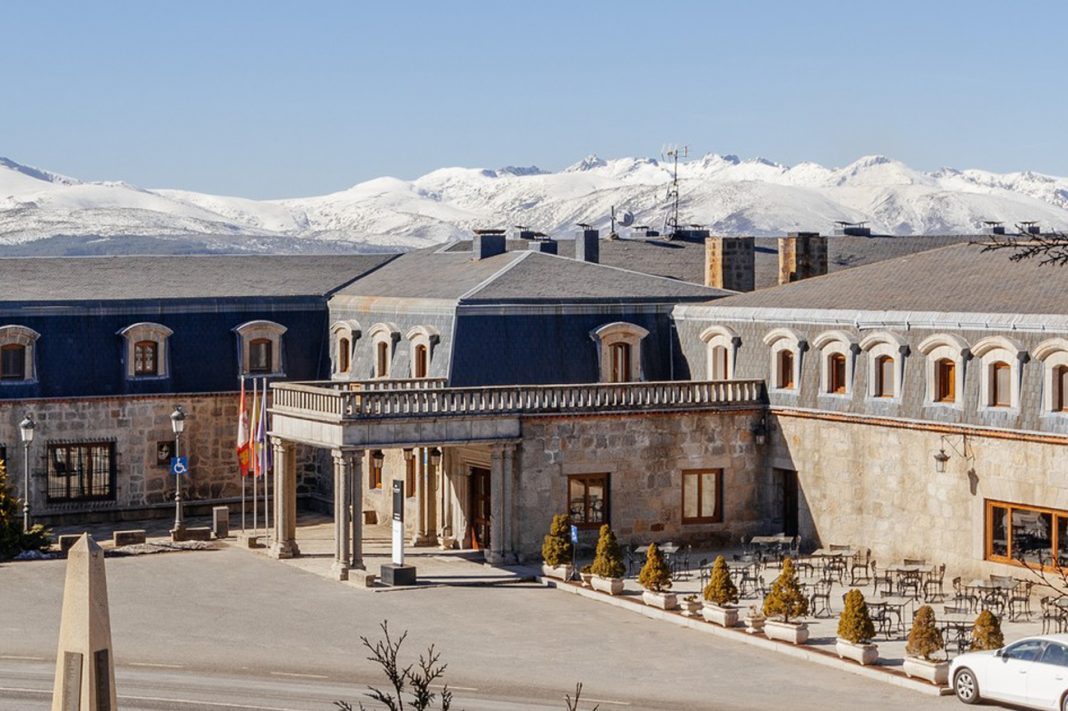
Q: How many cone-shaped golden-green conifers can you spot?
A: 8